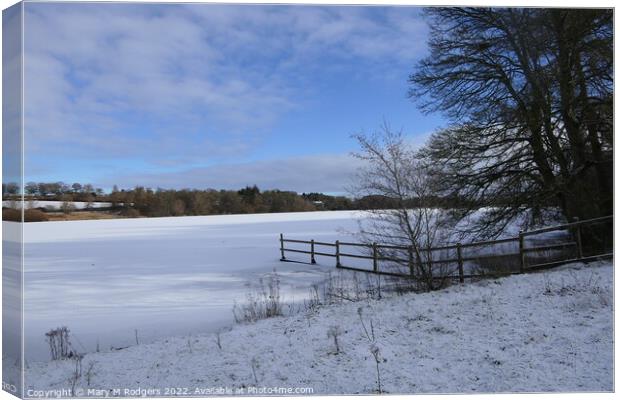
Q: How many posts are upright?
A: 8